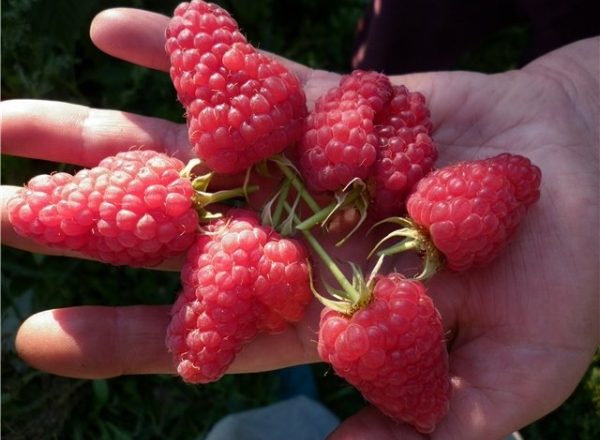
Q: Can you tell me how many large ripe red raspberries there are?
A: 6